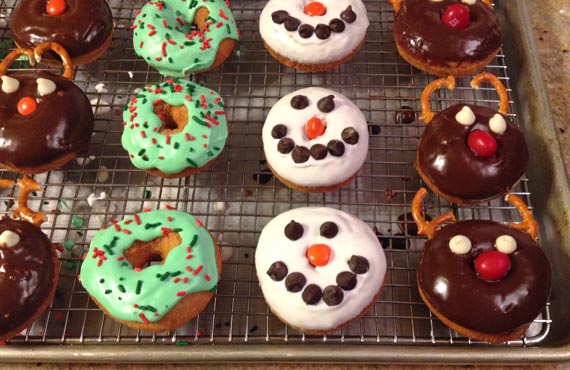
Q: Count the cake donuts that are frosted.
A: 12